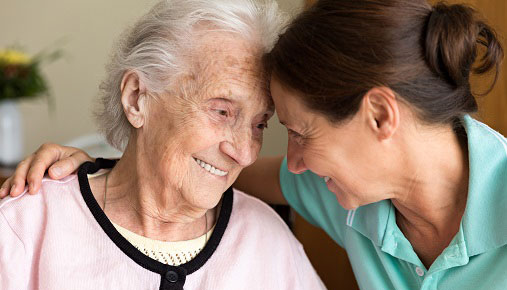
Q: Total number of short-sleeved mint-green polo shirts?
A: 1